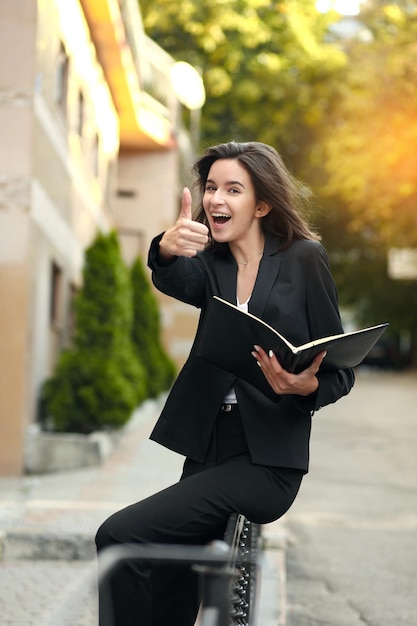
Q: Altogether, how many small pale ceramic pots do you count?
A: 0